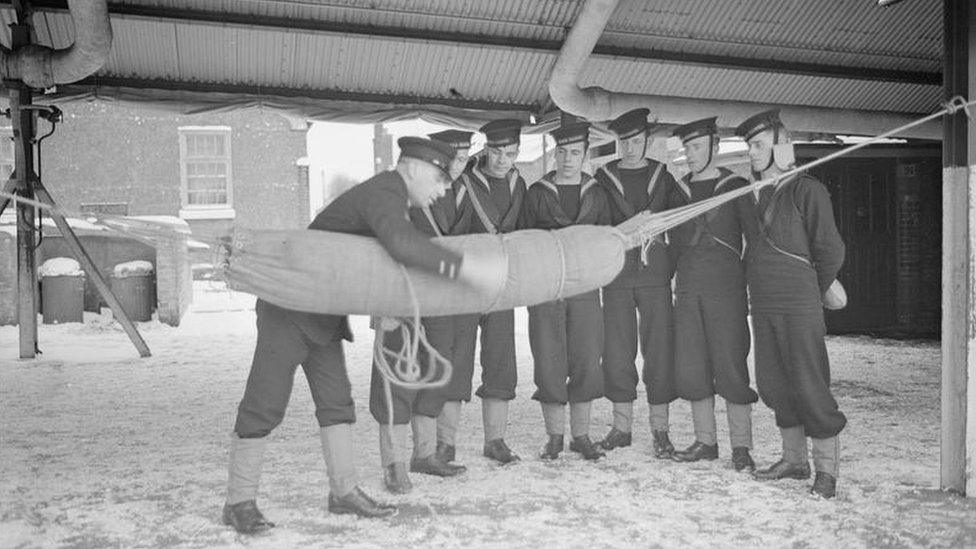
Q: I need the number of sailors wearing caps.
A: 7